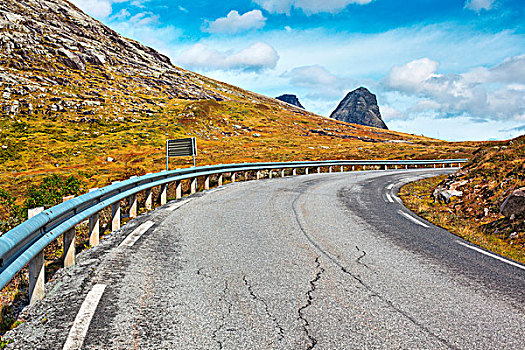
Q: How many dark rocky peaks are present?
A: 2